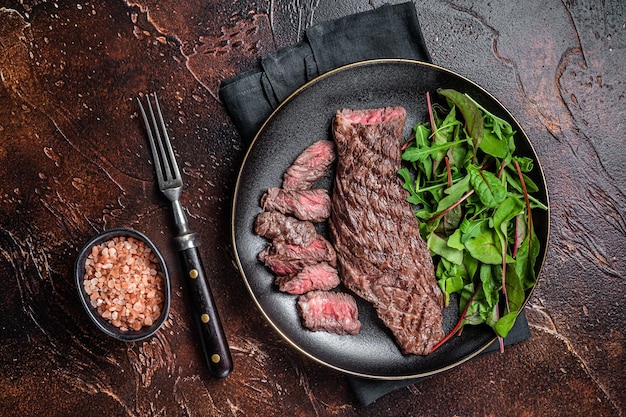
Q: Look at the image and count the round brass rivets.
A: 3